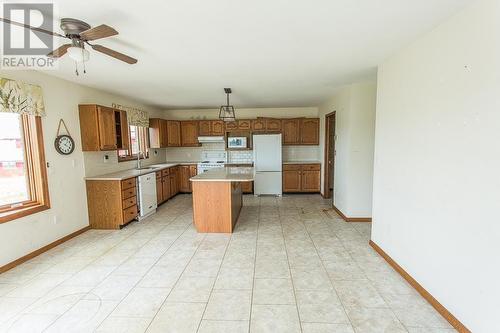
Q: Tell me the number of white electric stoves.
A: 1